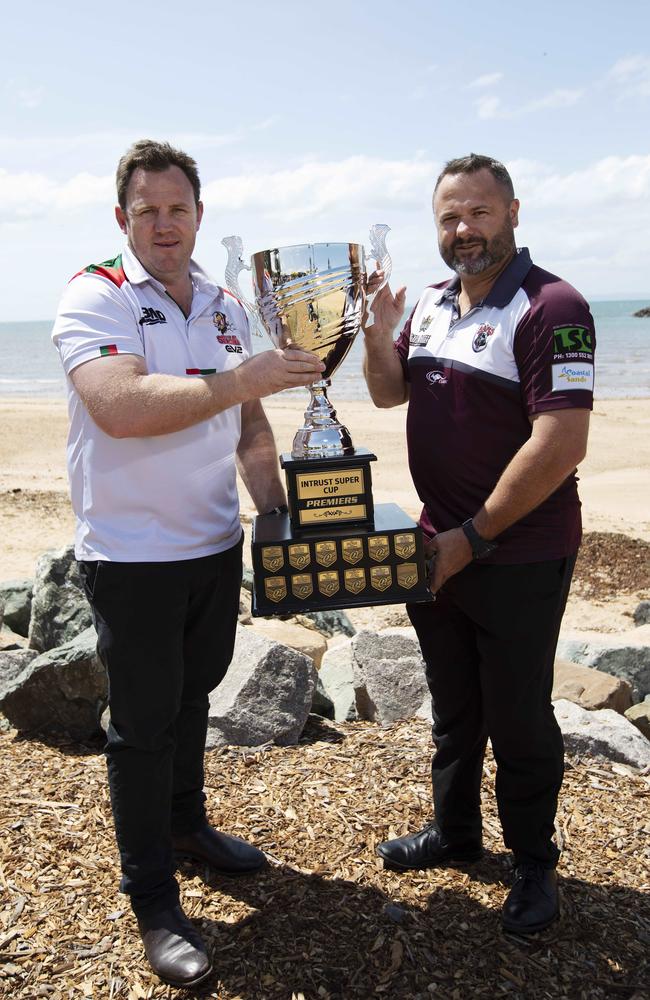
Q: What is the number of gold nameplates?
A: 12